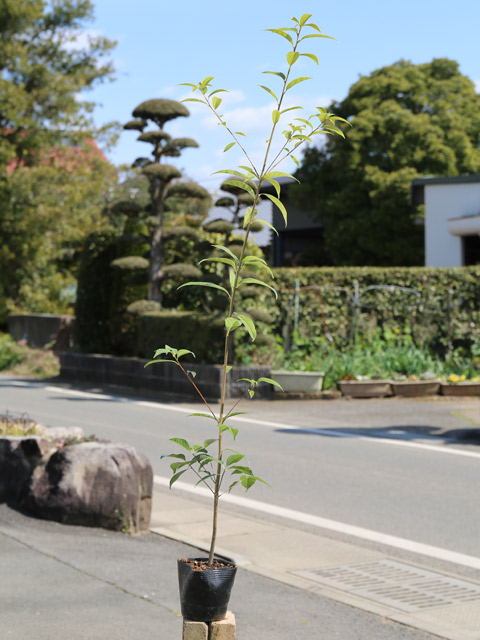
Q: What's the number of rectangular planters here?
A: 4